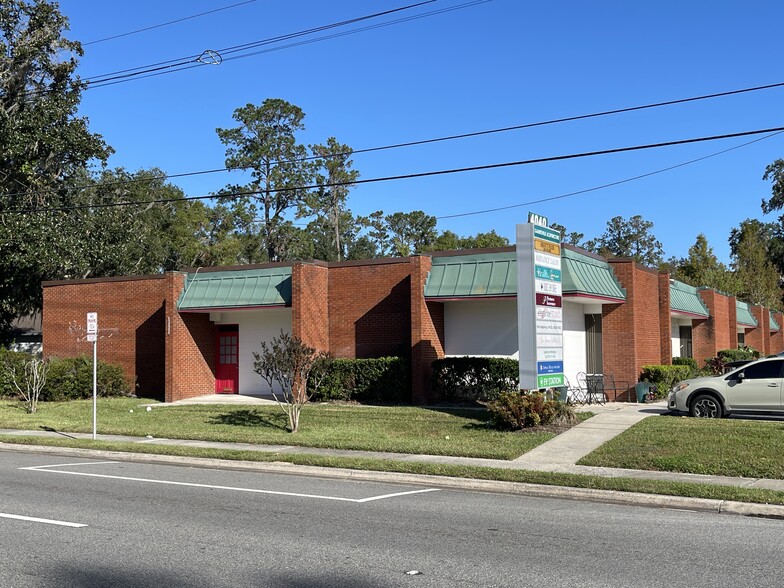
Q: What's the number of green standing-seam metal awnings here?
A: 5